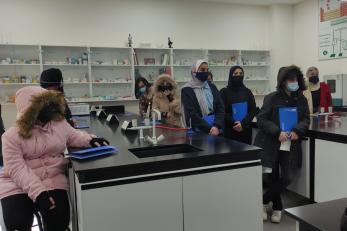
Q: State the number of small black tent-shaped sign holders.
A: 3